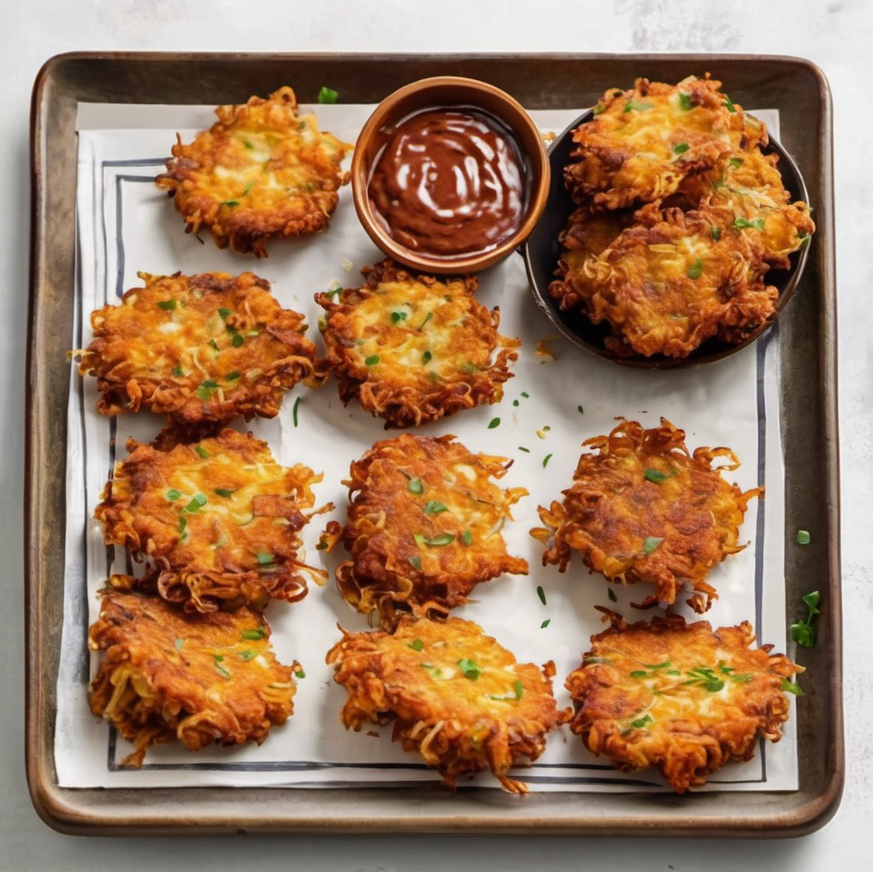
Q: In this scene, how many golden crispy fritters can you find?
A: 13